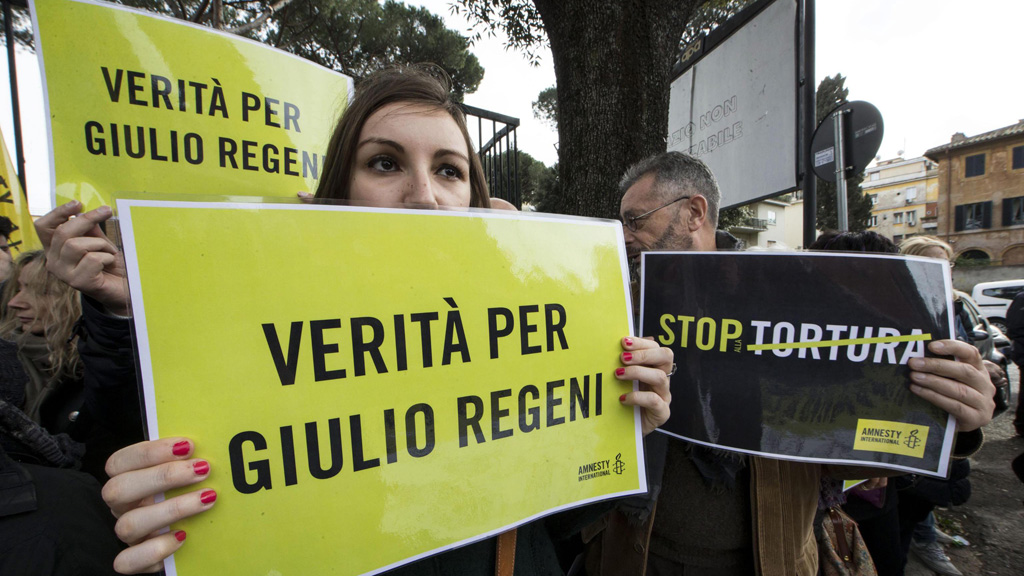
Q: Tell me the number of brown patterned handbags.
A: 1